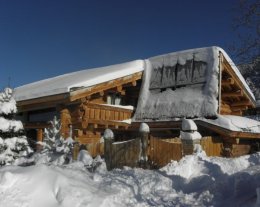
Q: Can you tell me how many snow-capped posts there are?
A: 3